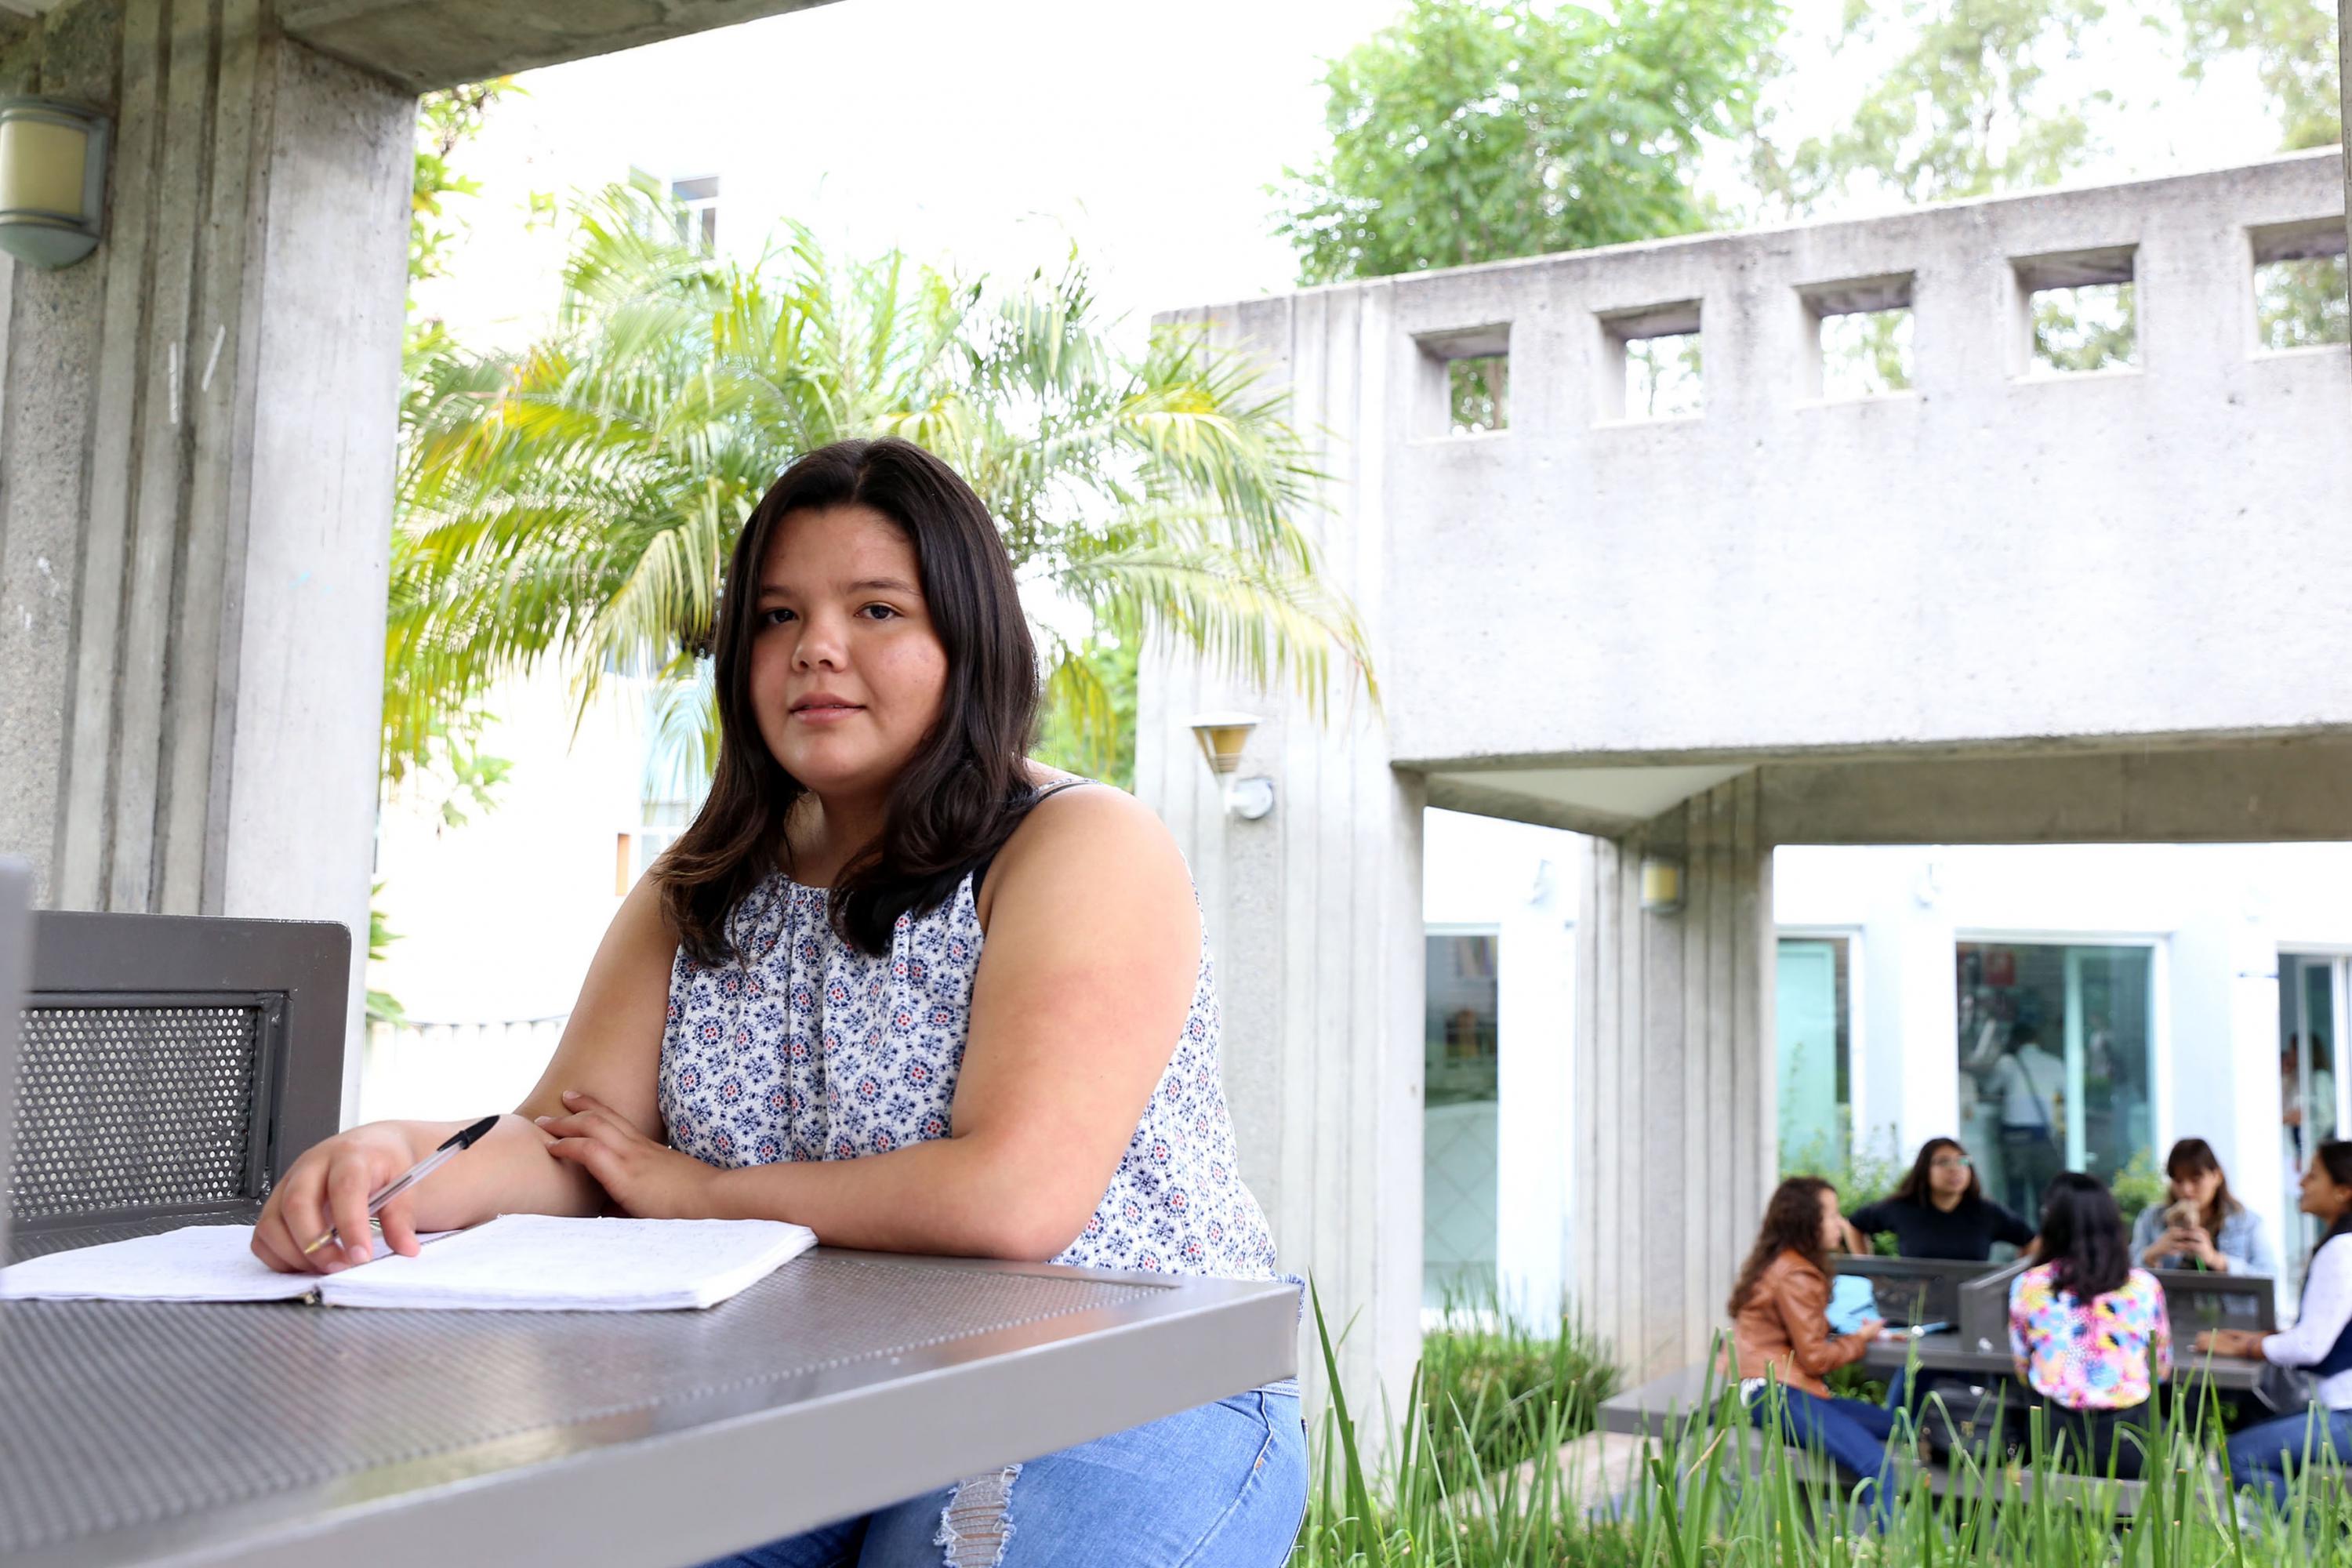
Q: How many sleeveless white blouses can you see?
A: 1